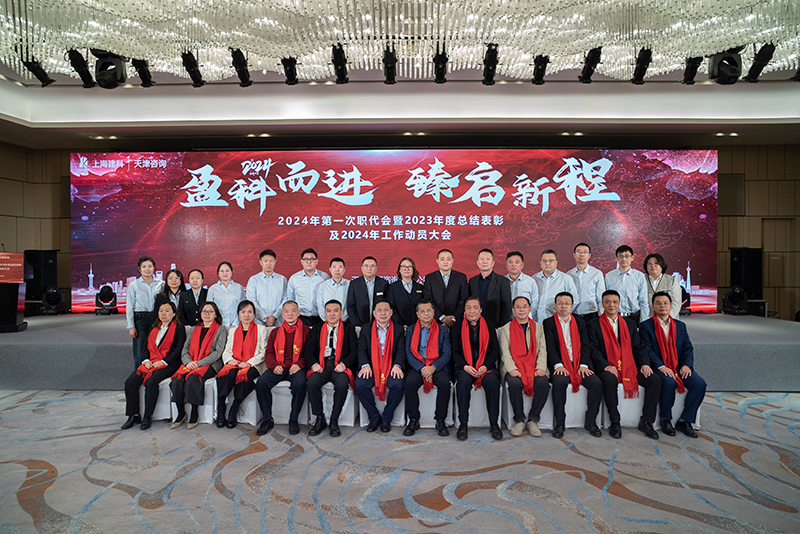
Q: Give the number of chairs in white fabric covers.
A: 12